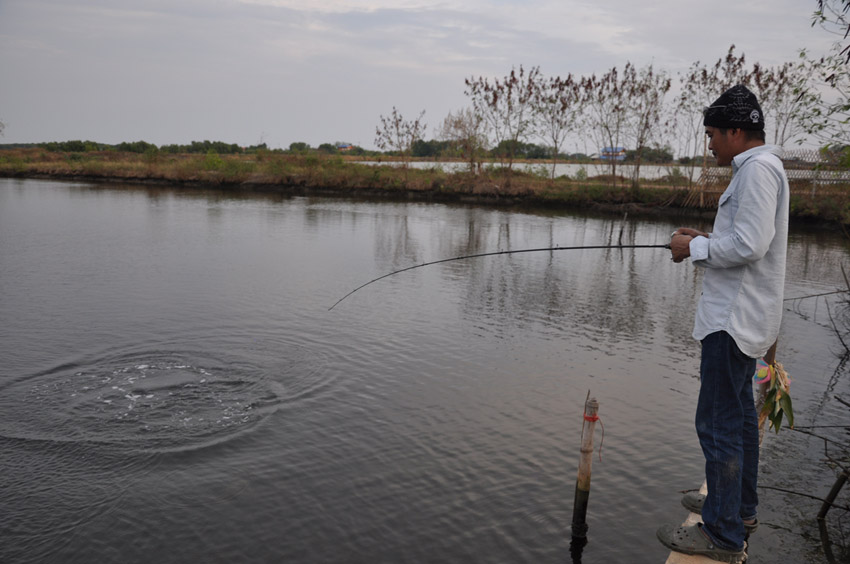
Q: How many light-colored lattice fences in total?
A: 1